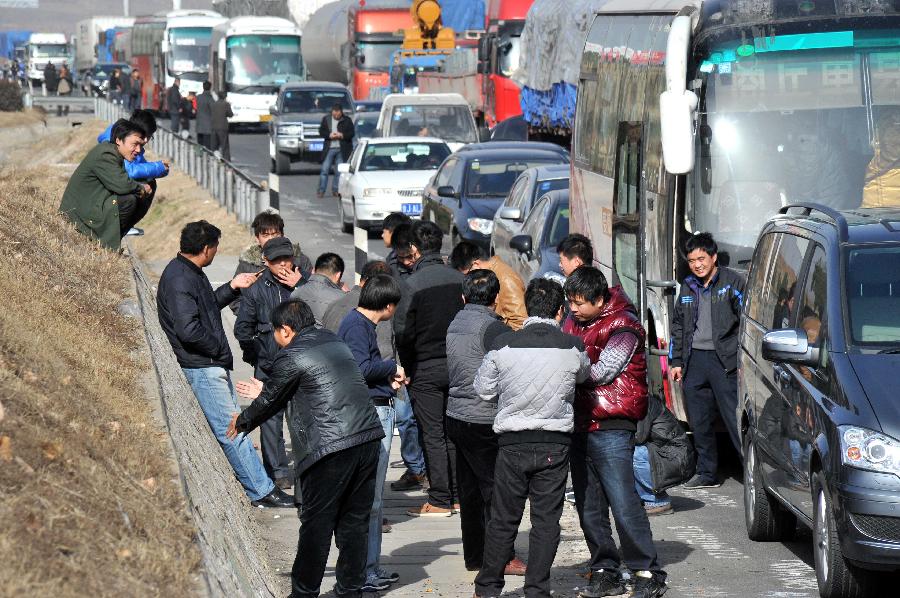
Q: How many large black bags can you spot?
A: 1